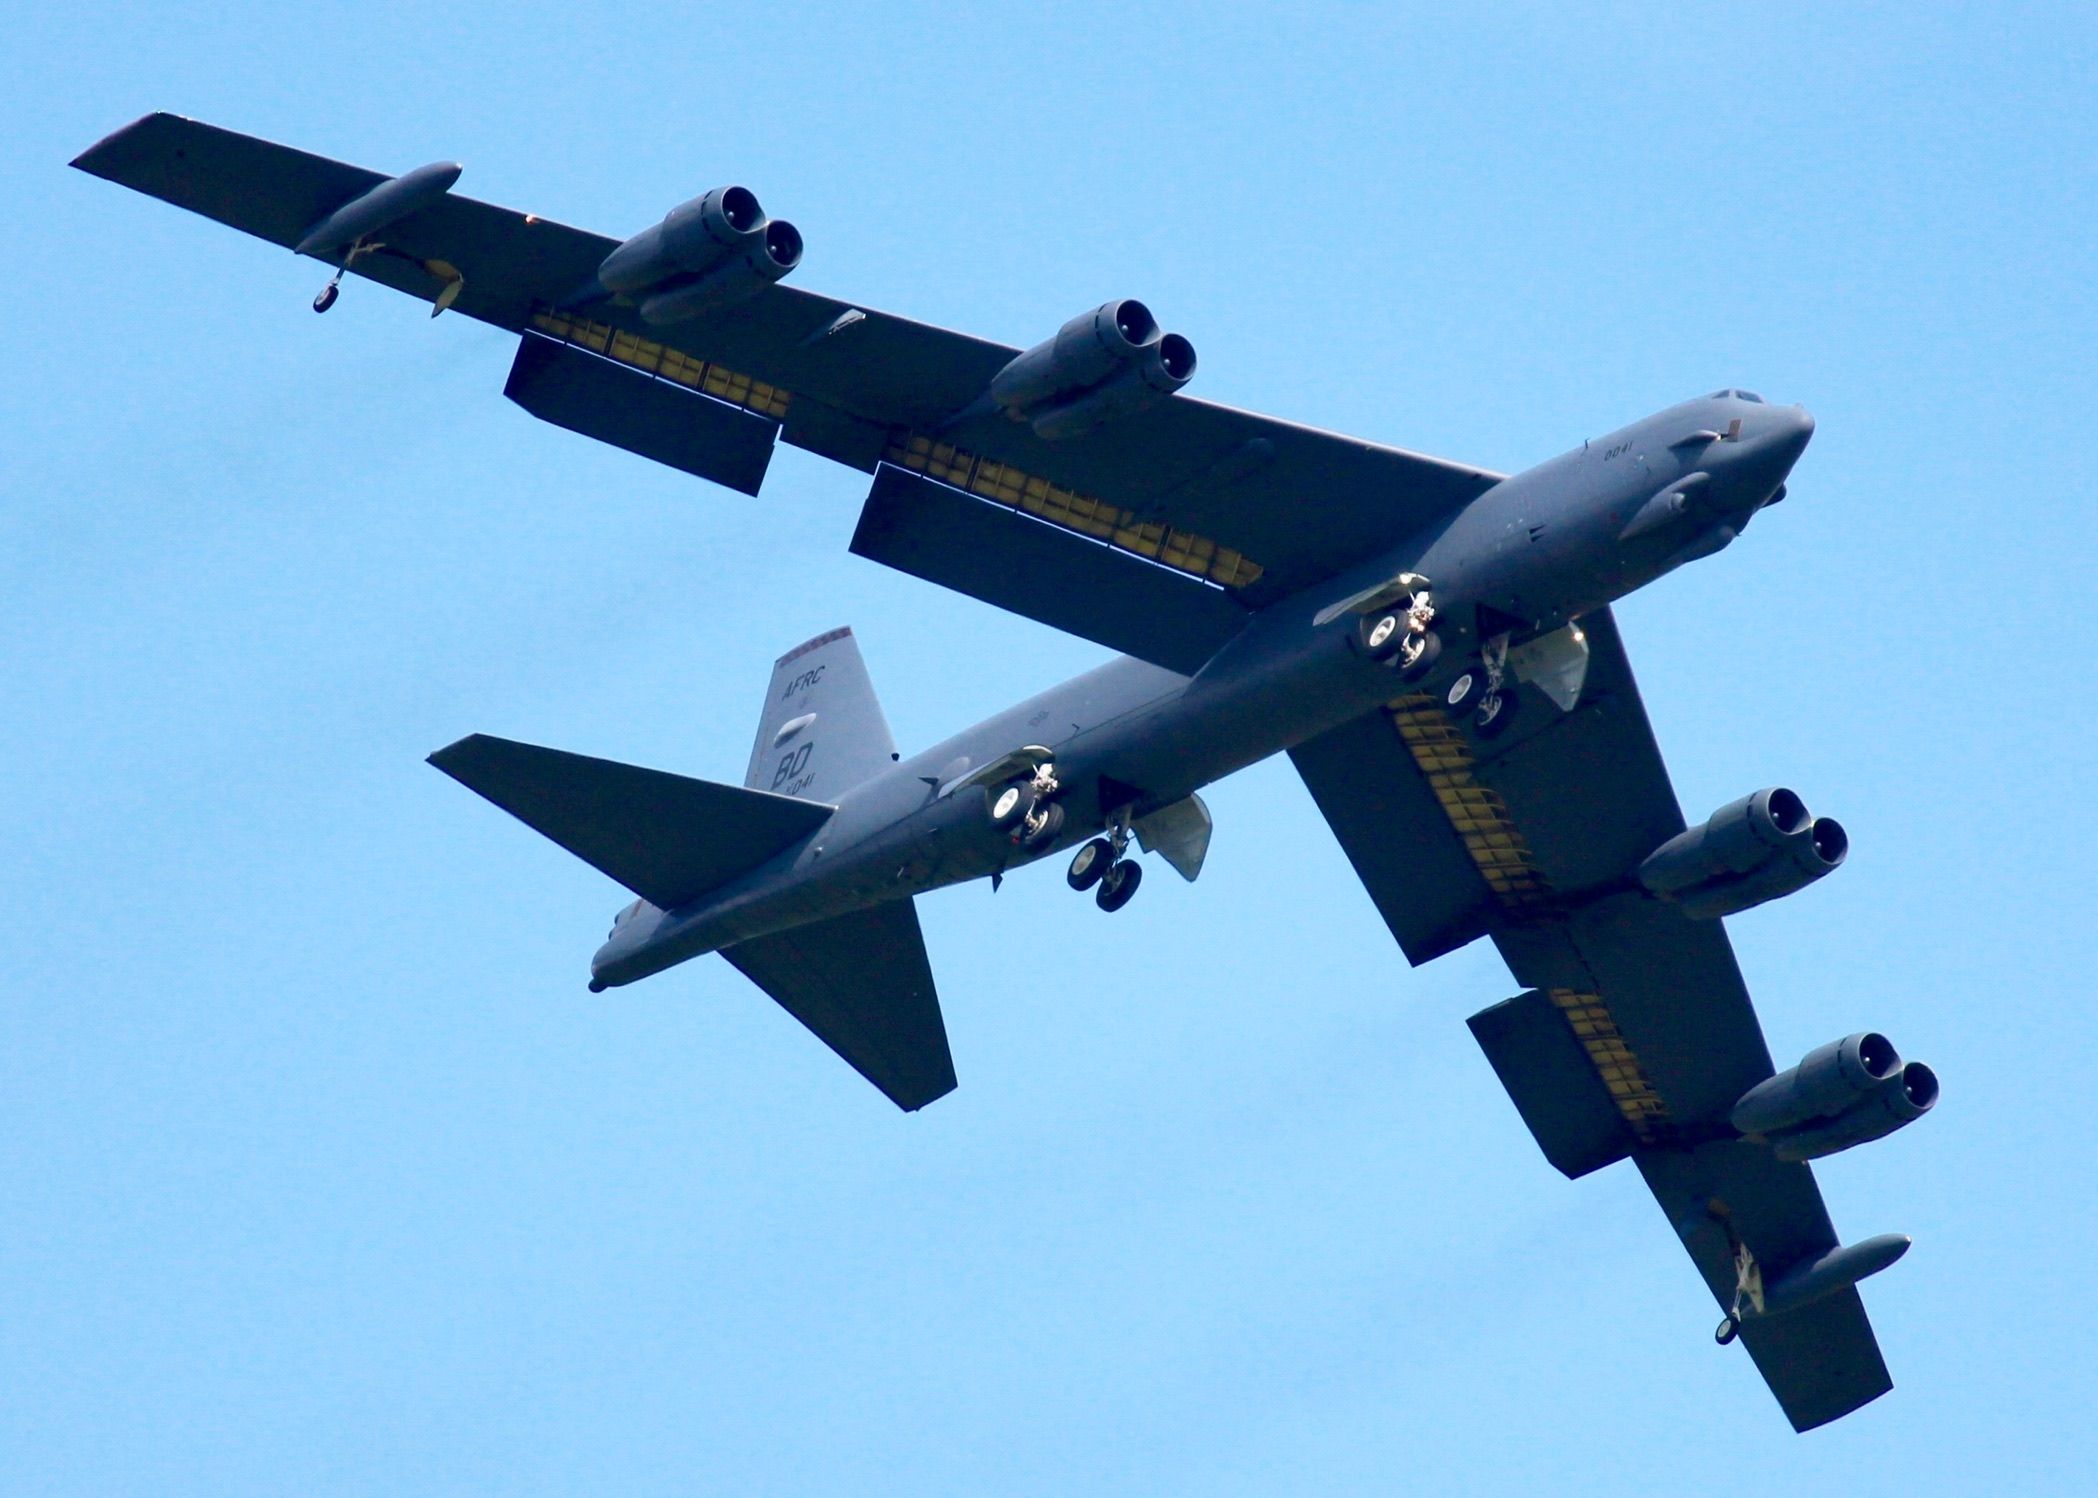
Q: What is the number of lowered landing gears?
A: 6